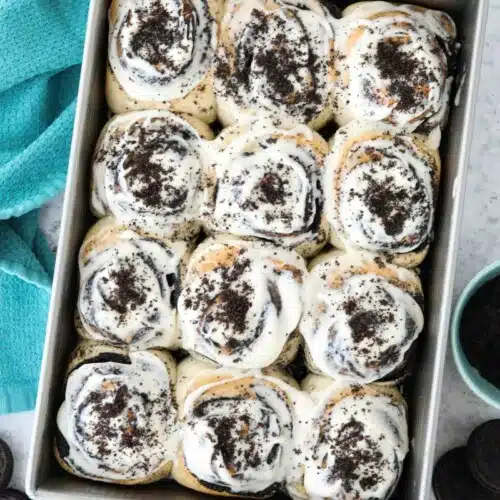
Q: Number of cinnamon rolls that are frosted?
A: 12